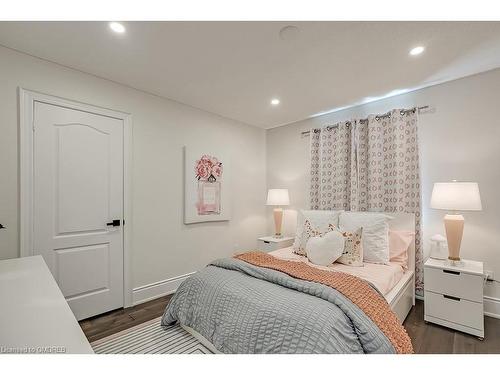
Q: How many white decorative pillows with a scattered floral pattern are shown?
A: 2